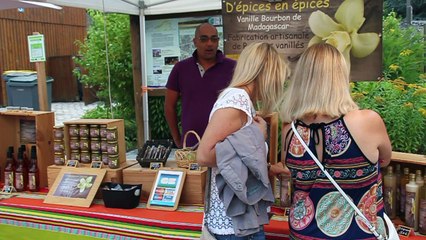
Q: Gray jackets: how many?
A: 1